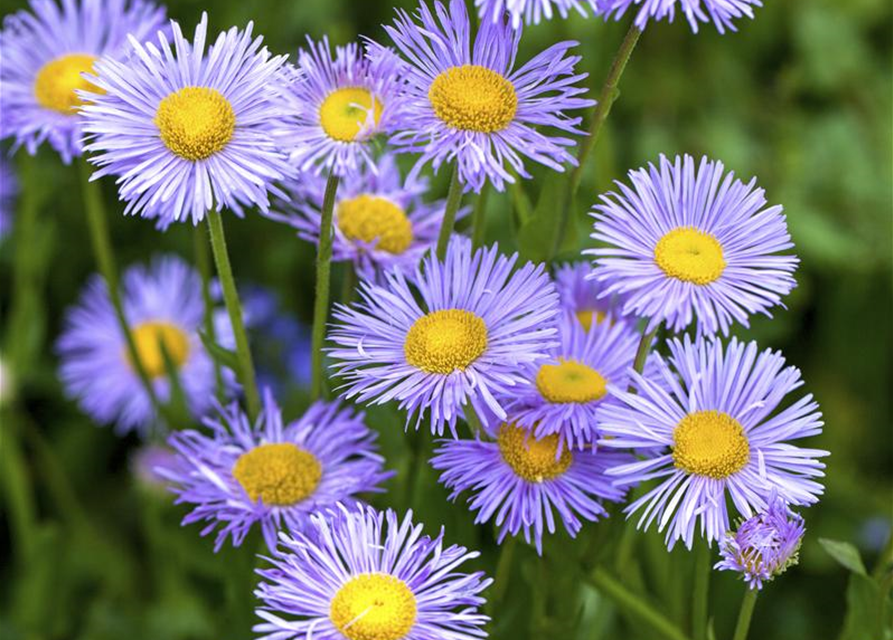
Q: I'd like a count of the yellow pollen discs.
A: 14